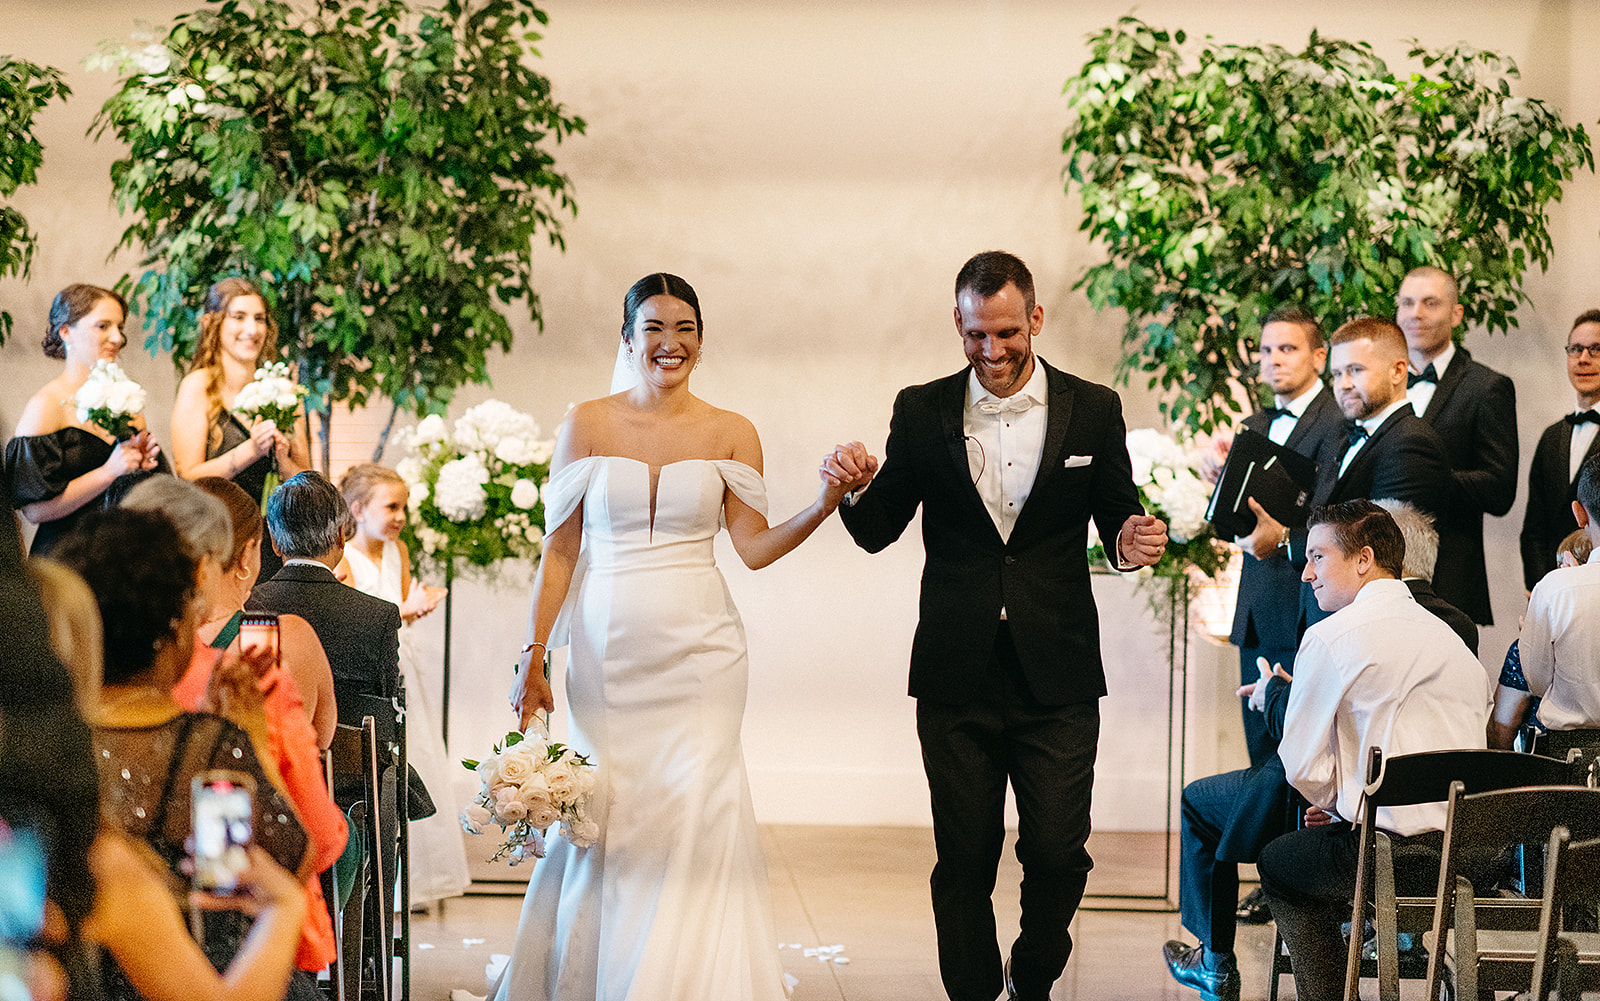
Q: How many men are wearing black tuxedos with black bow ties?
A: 4